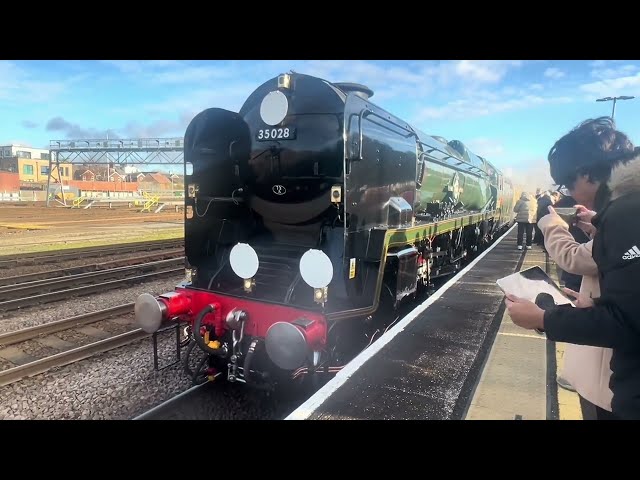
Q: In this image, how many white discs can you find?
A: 3